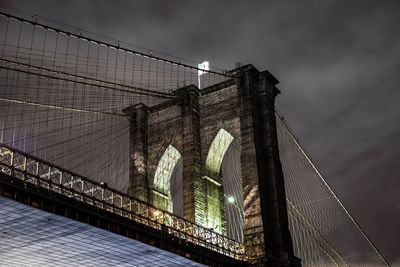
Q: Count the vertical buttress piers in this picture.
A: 3